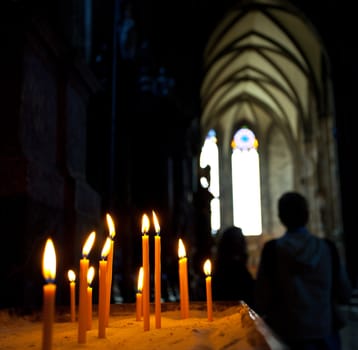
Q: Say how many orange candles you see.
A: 11